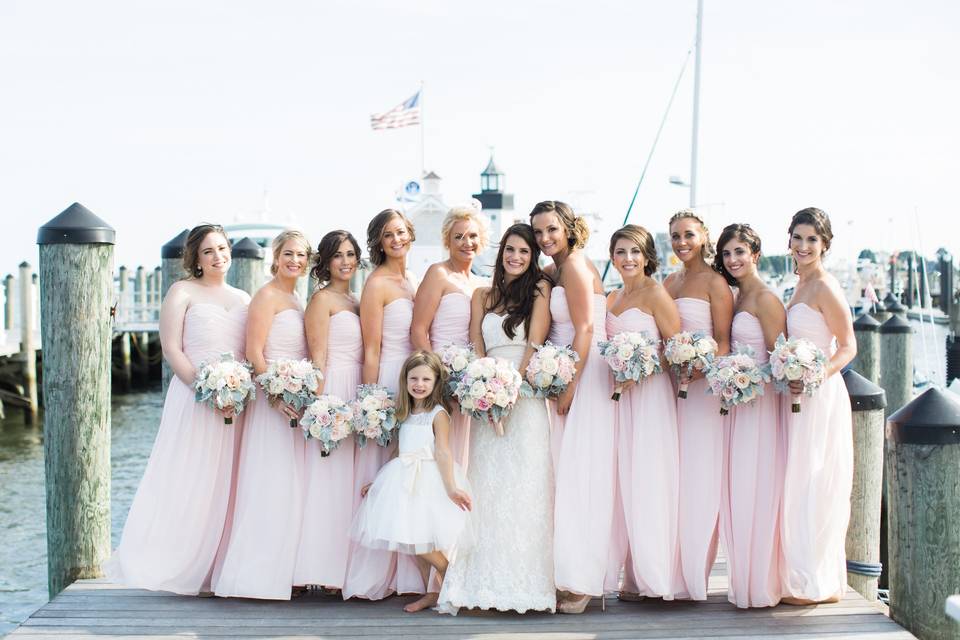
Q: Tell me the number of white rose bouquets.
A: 11